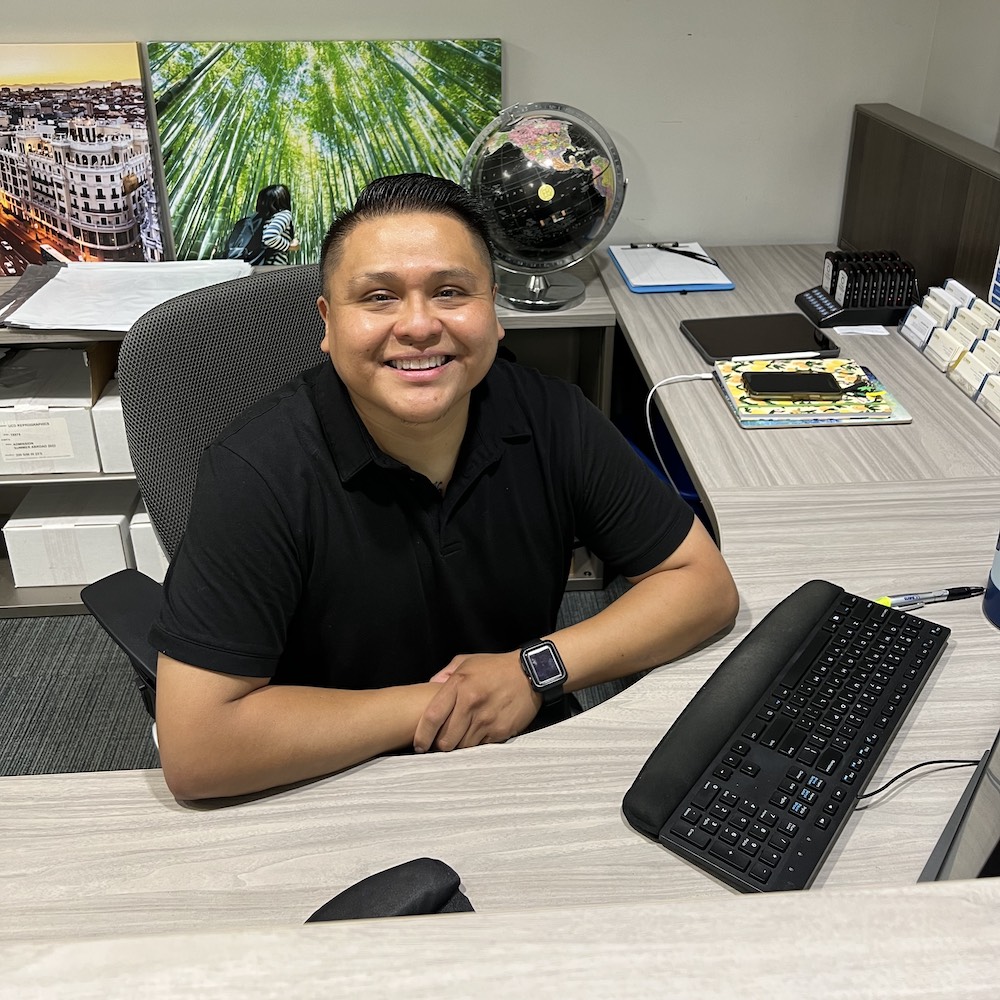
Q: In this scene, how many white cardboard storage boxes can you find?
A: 4